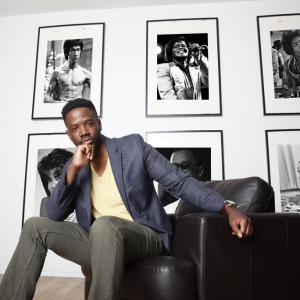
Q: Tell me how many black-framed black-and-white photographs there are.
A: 6